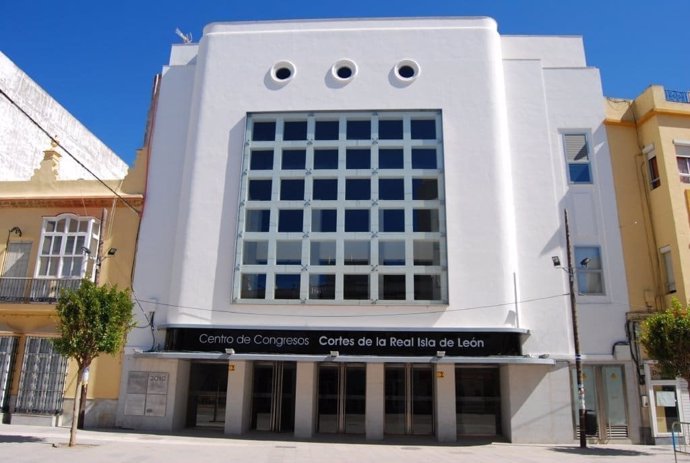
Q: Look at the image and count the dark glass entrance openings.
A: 5